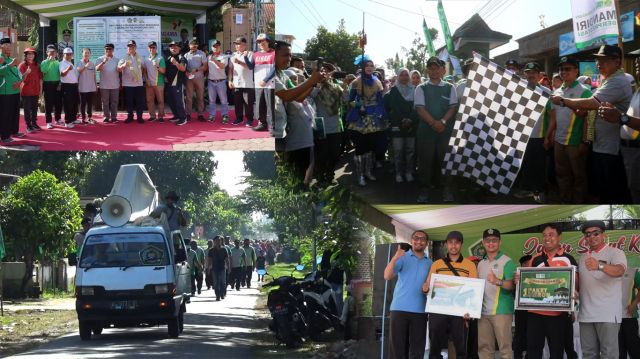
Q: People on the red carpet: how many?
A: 13